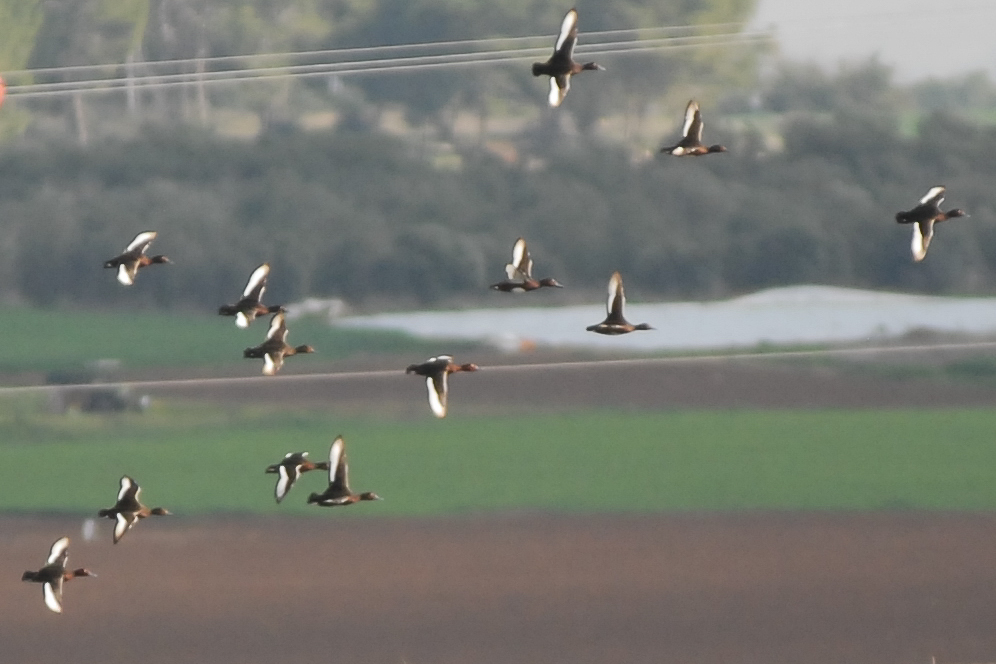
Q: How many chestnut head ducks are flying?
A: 13